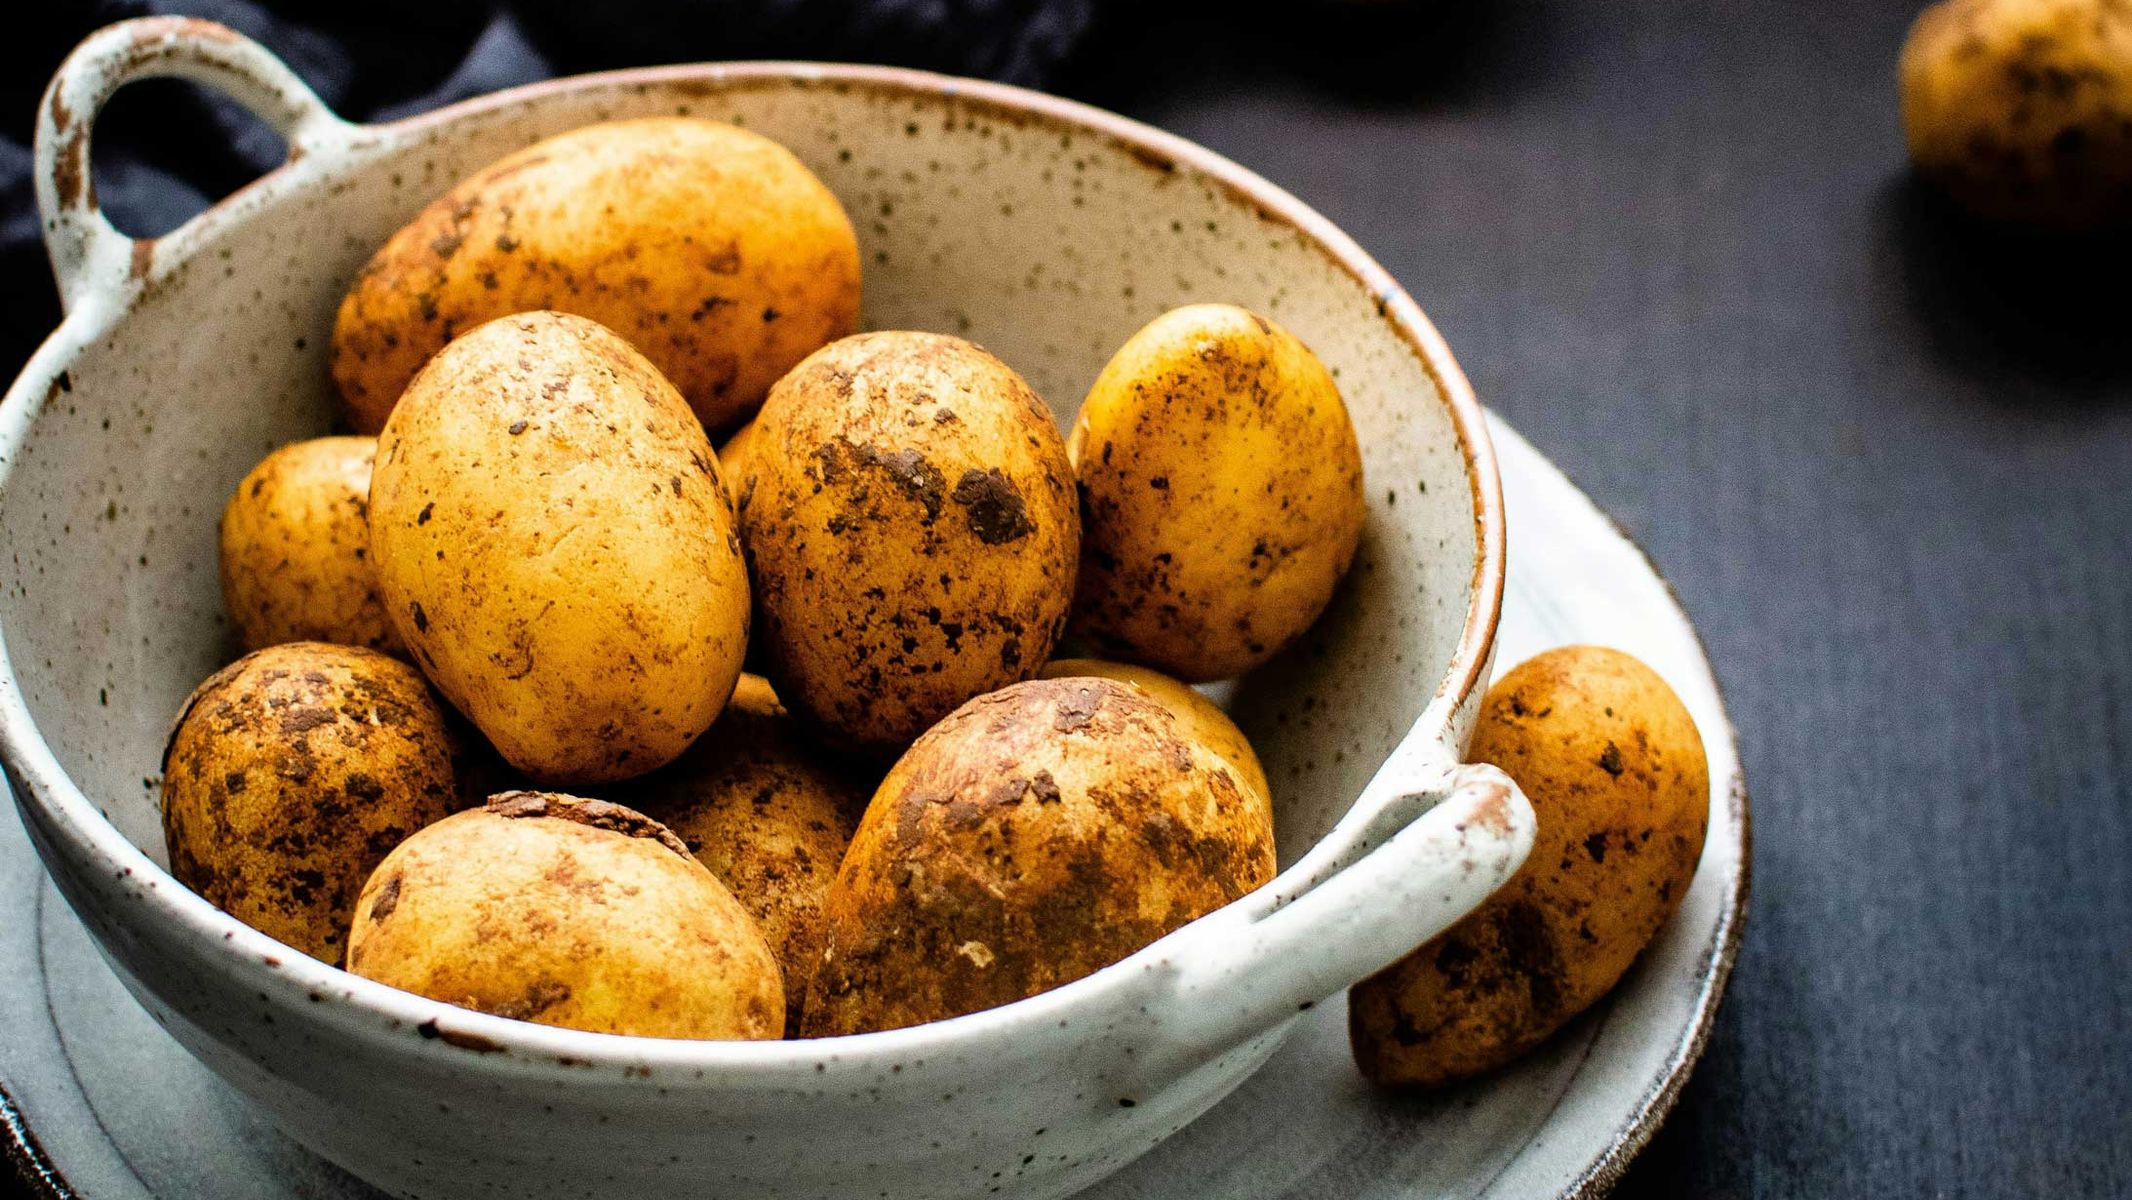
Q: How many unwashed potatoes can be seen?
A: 13